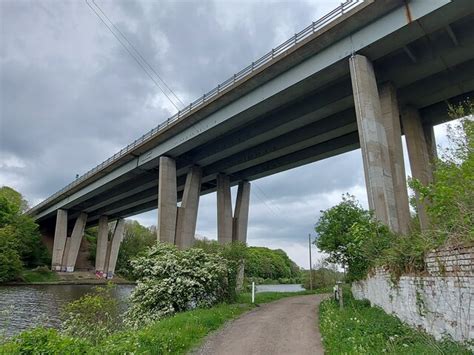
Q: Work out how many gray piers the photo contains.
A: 12